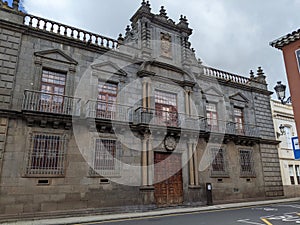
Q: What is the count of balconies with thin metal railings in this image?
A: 5